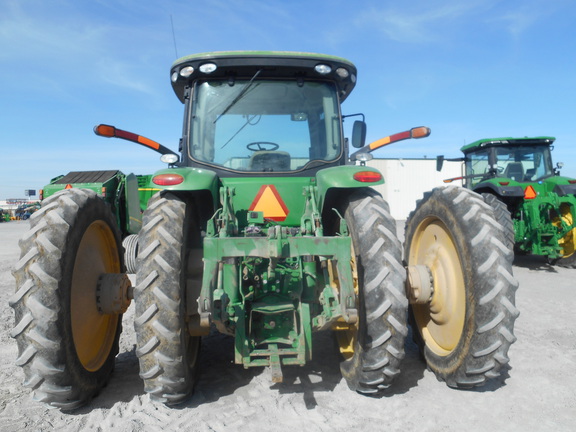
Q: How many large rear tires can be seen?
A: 4